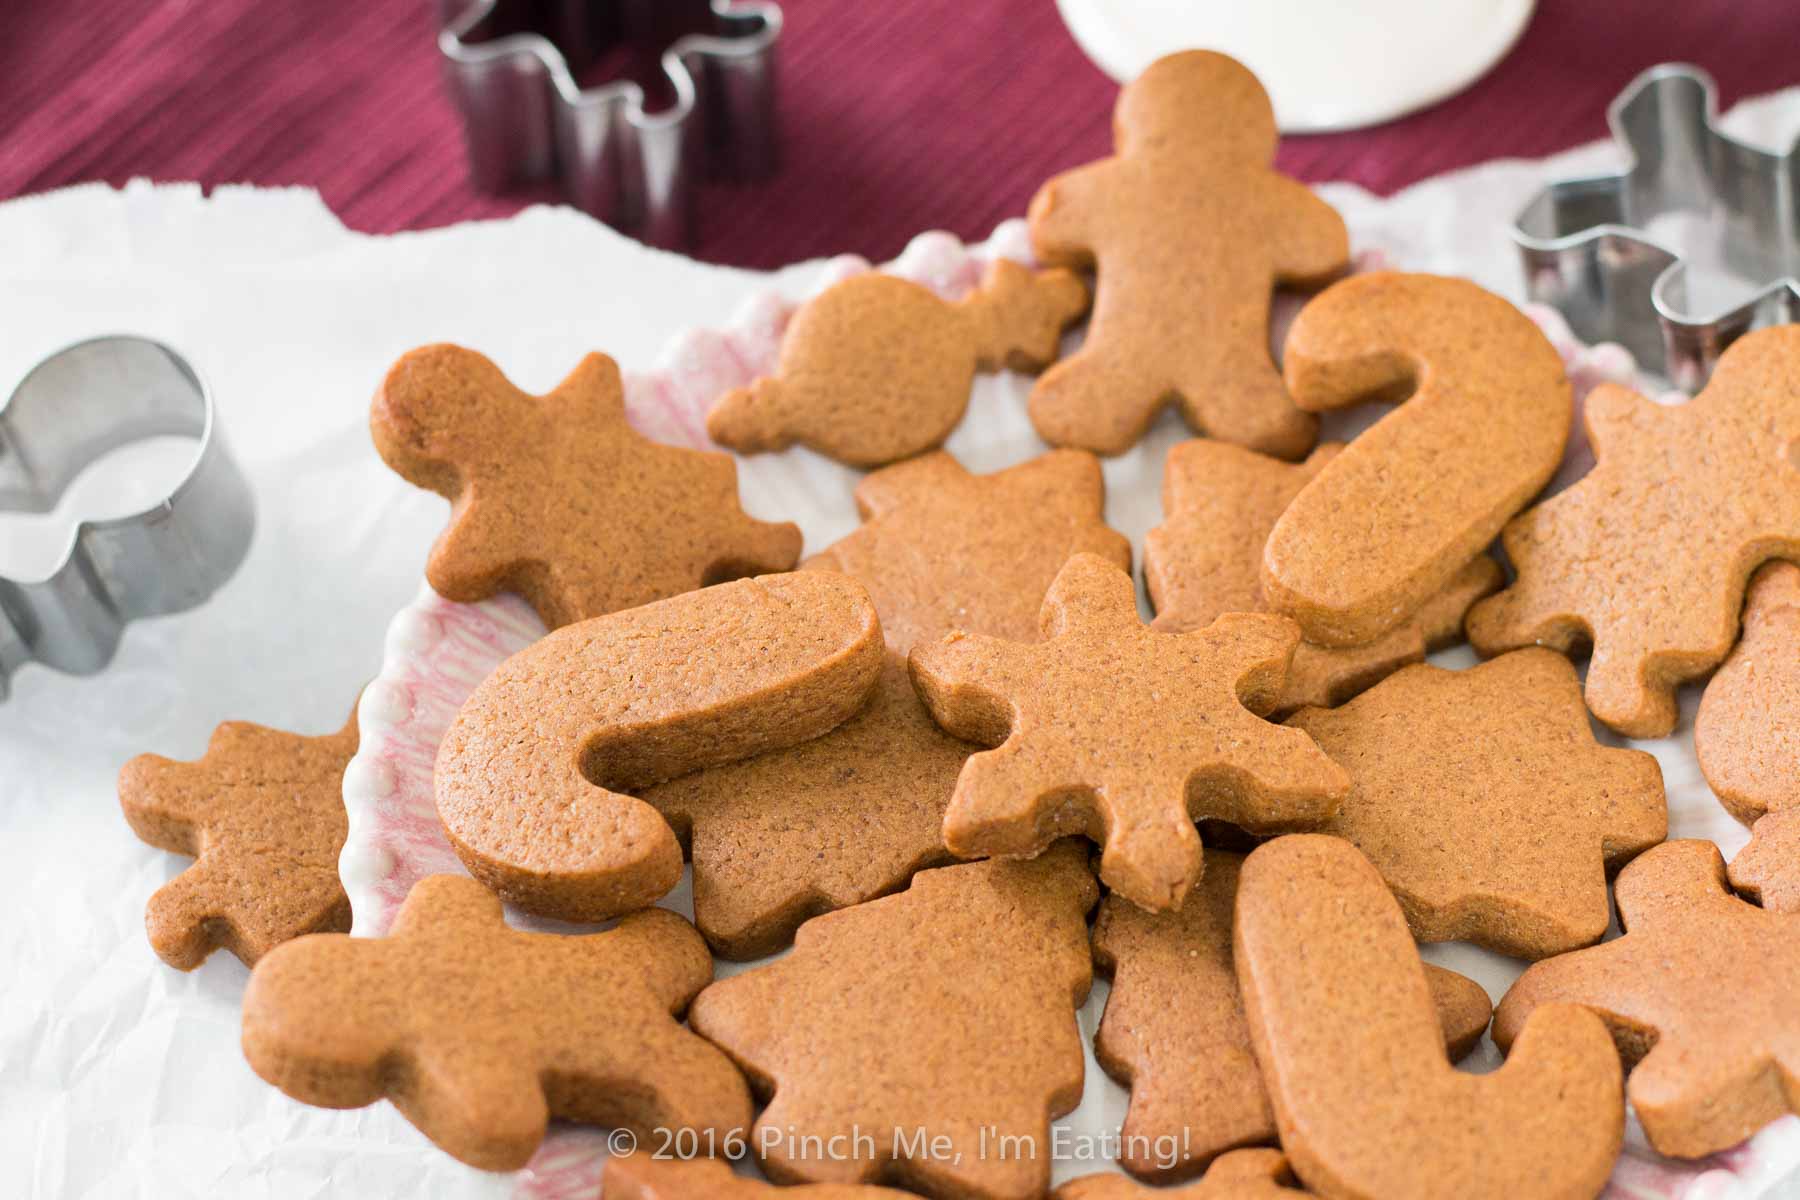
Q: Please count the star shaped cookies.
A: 1